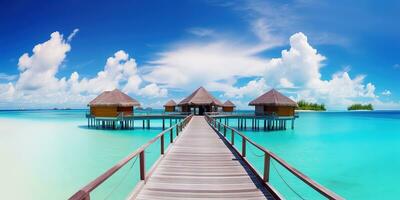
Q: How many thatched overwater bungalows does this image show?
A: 5